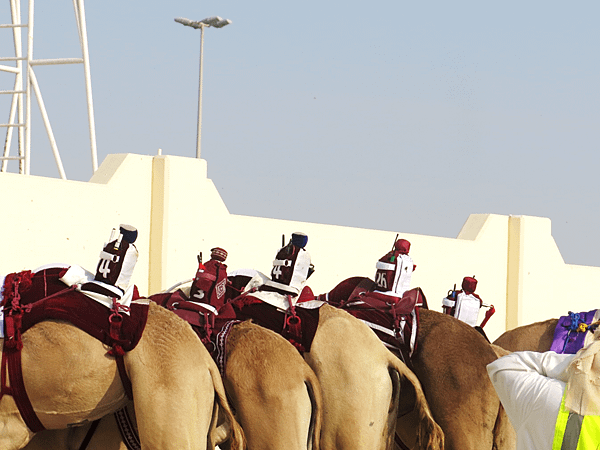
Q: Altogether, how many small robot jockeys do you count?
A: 5